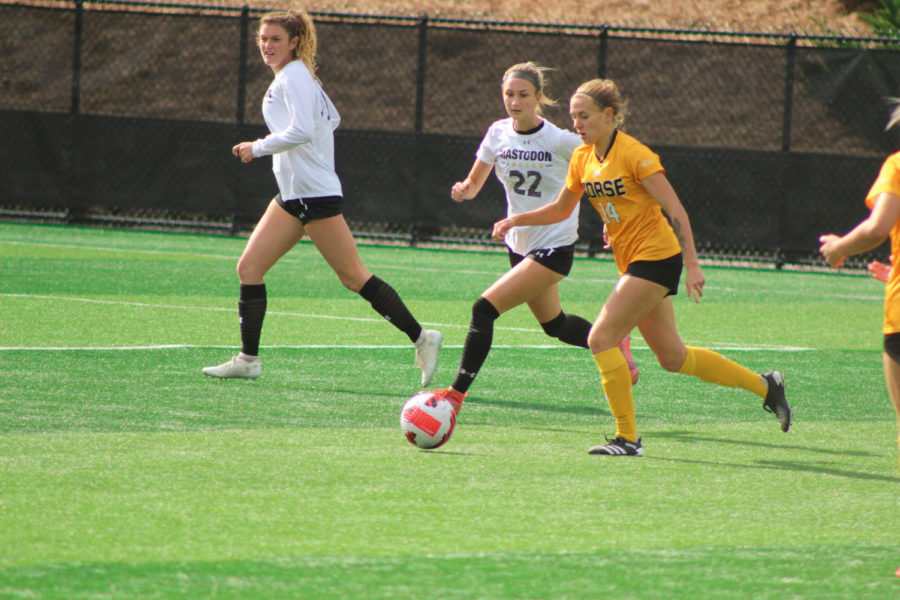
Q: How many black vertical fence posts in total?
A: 5